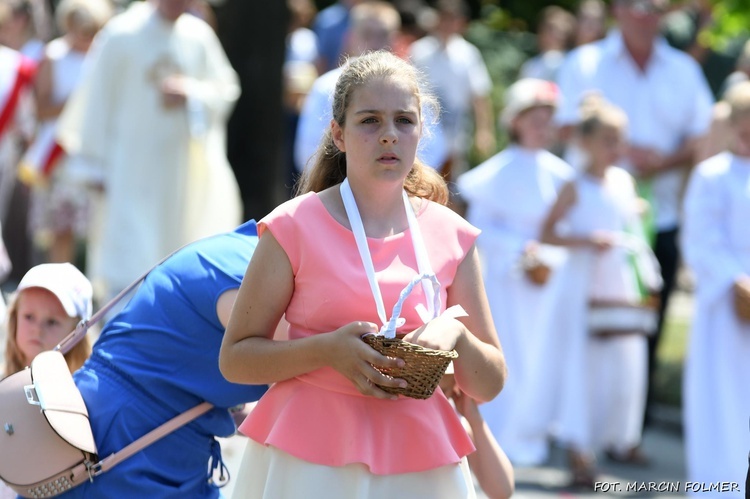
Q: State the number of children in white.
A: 3